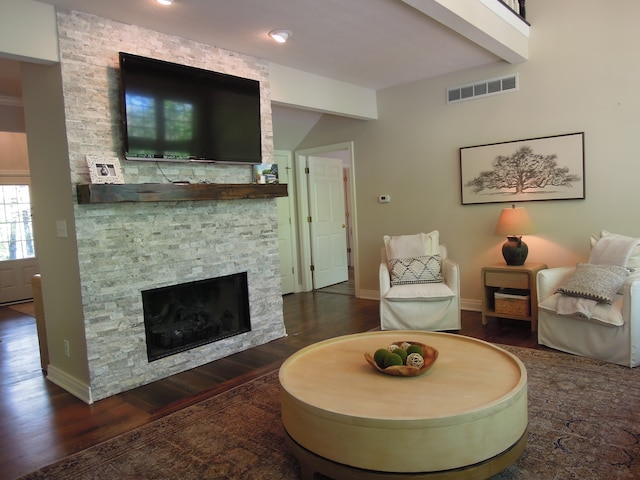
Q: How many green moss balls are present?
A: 4